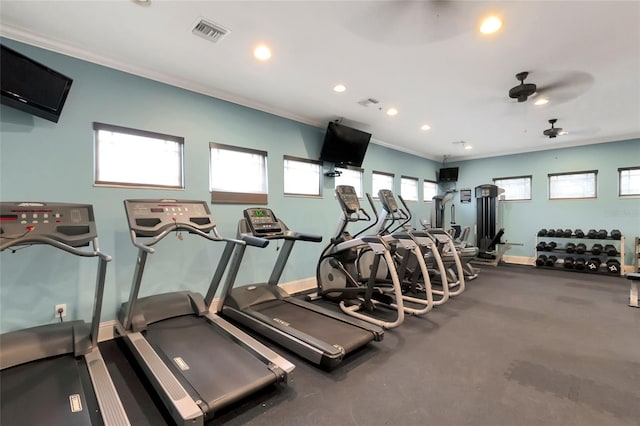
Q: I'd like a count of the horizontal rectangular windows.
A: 10